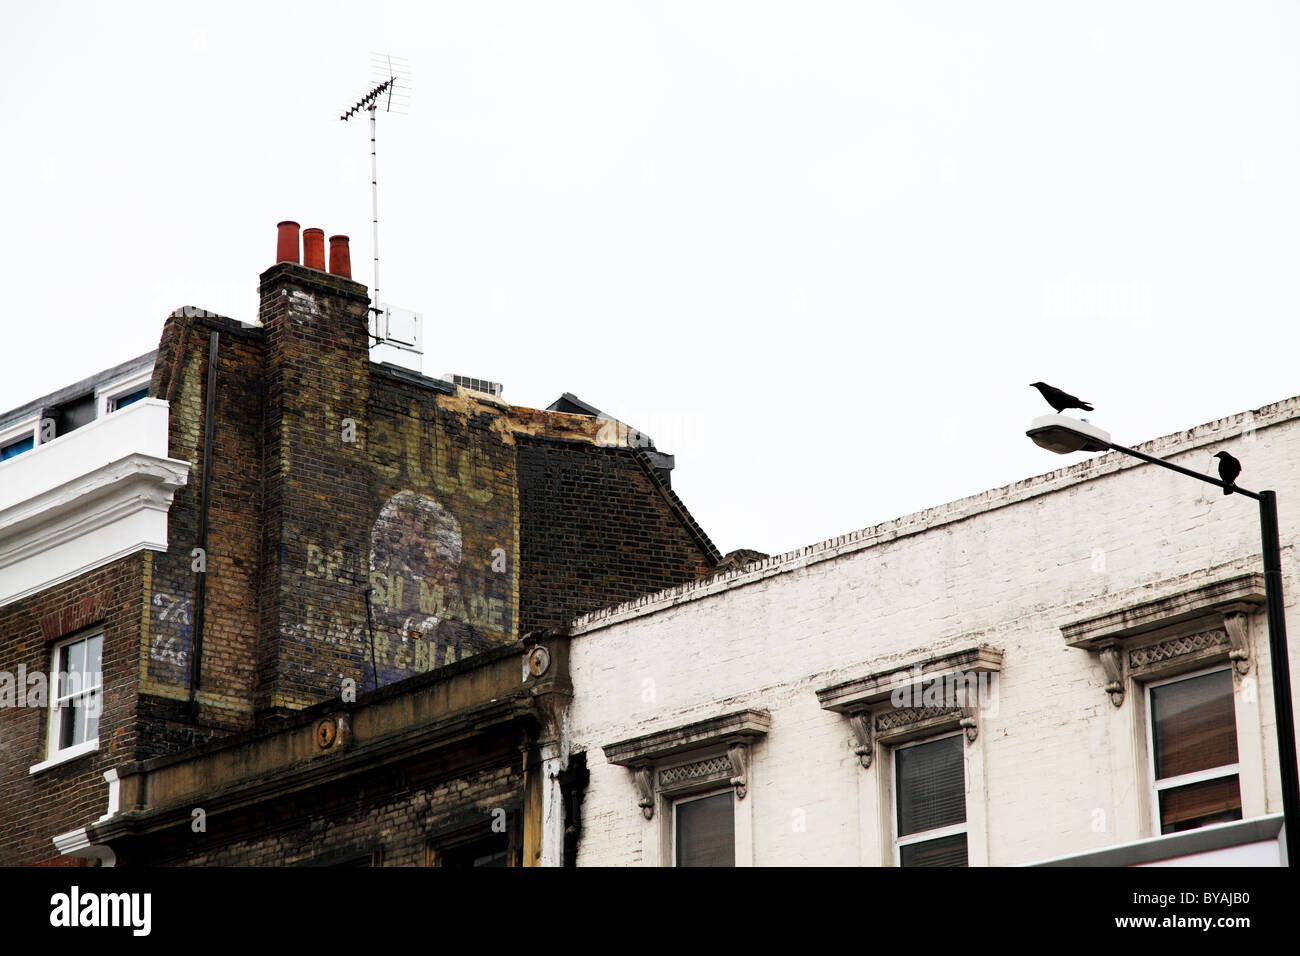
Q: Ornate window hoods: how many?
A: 3